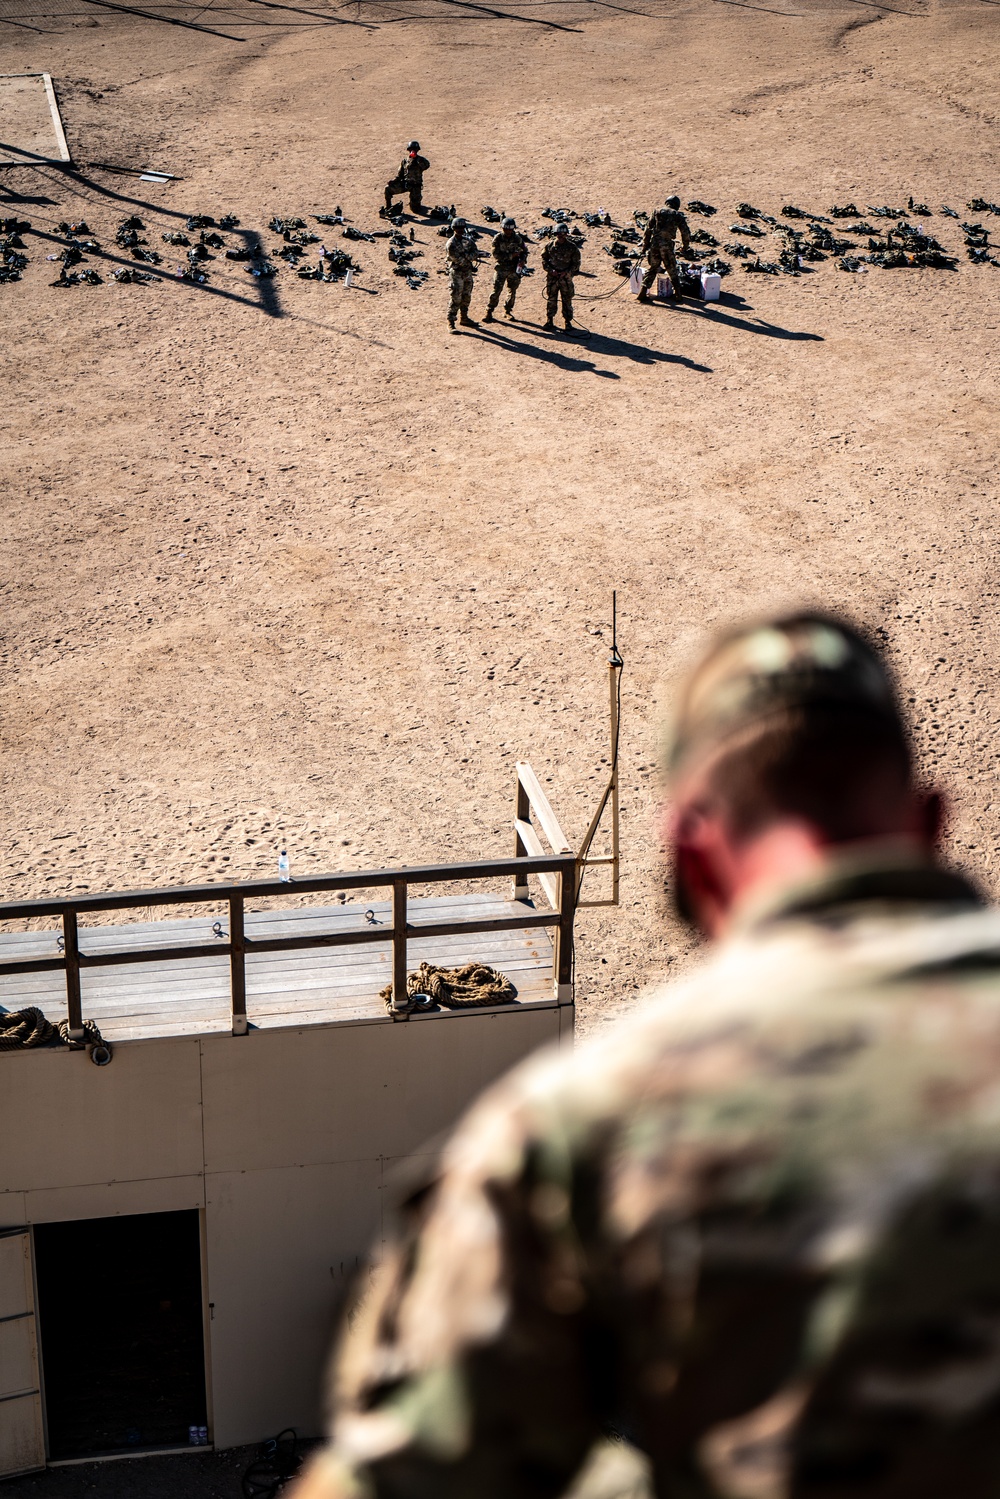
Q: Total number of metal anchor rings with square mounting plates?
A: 3